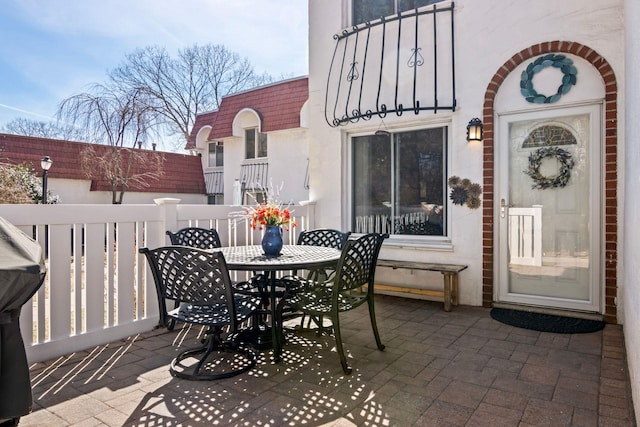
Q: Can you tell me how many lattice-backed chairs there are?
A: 4